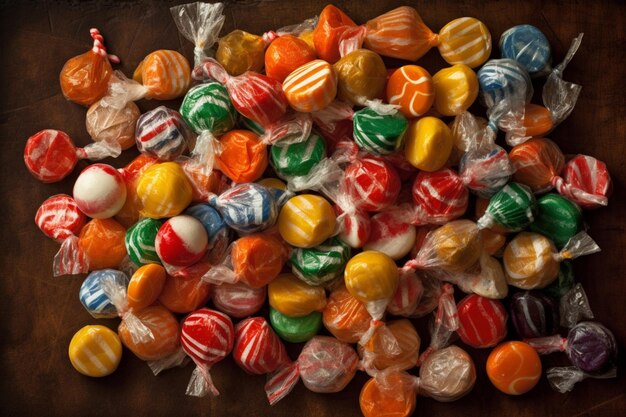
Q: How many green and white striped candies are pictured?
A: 6